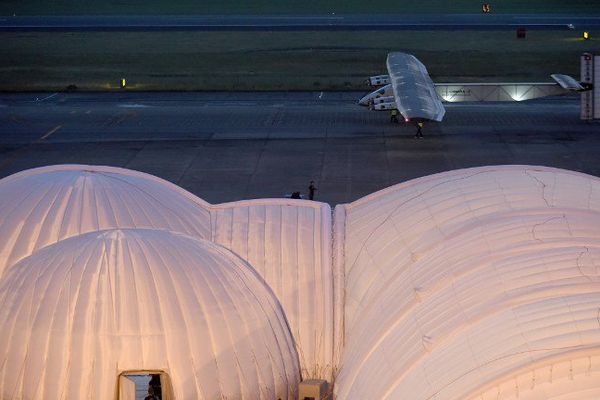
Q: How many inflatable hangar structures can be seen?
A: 3